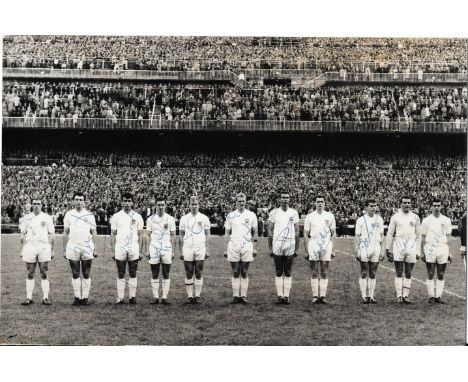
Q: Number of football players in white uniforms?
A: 11